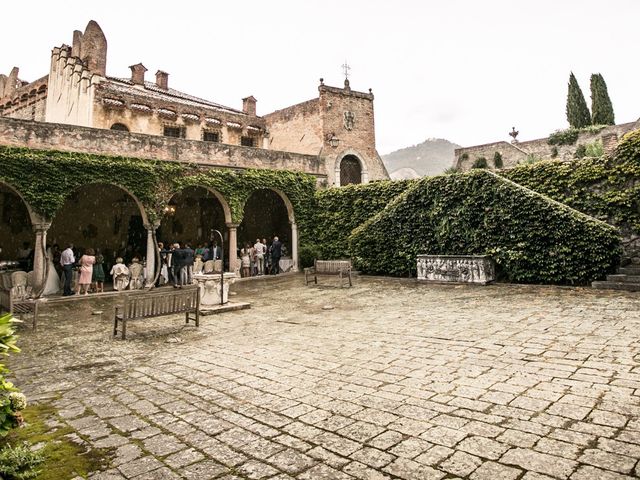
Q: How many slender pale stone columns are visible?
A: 4